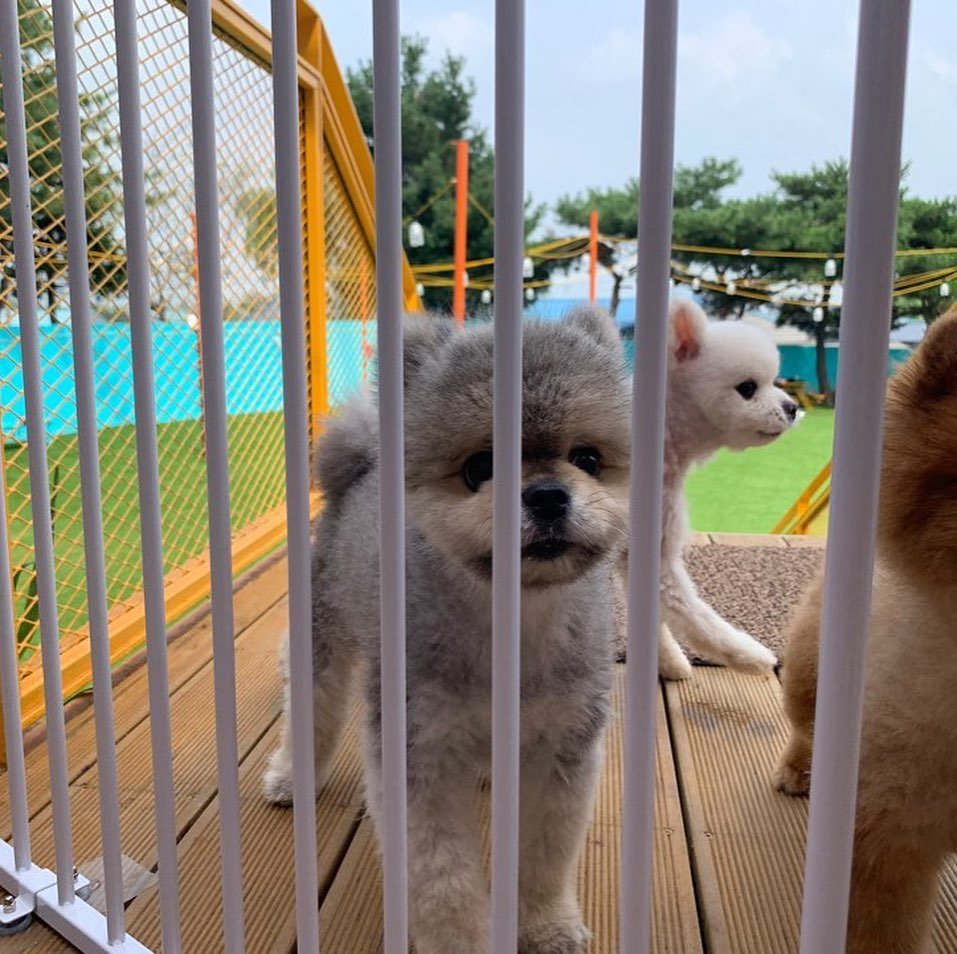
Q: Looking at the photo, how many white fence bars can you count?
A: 10